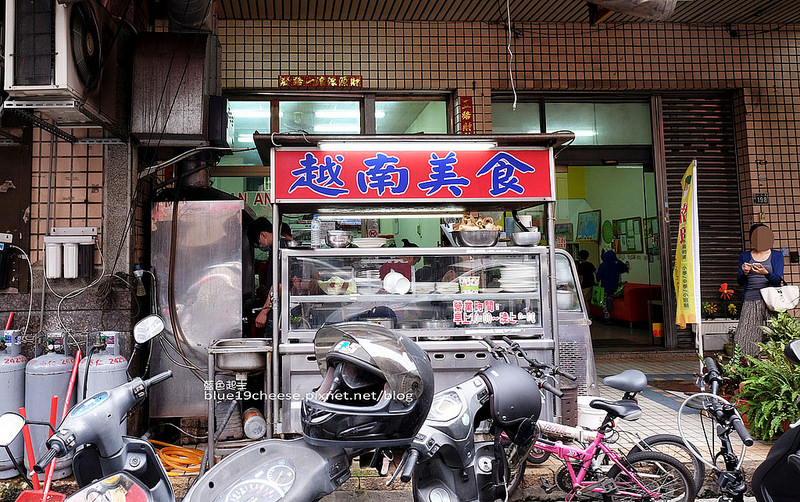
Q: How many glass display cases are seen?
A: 1